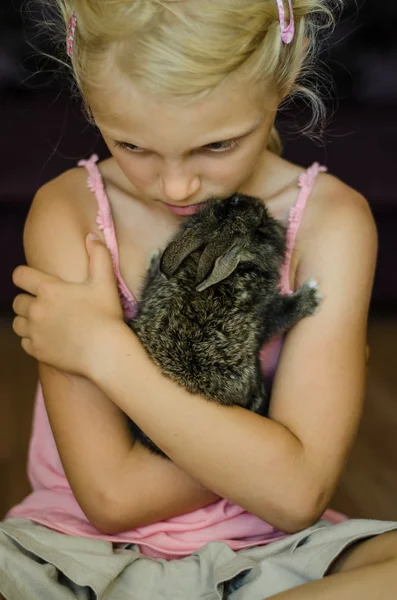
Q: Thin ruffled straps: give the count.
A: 2